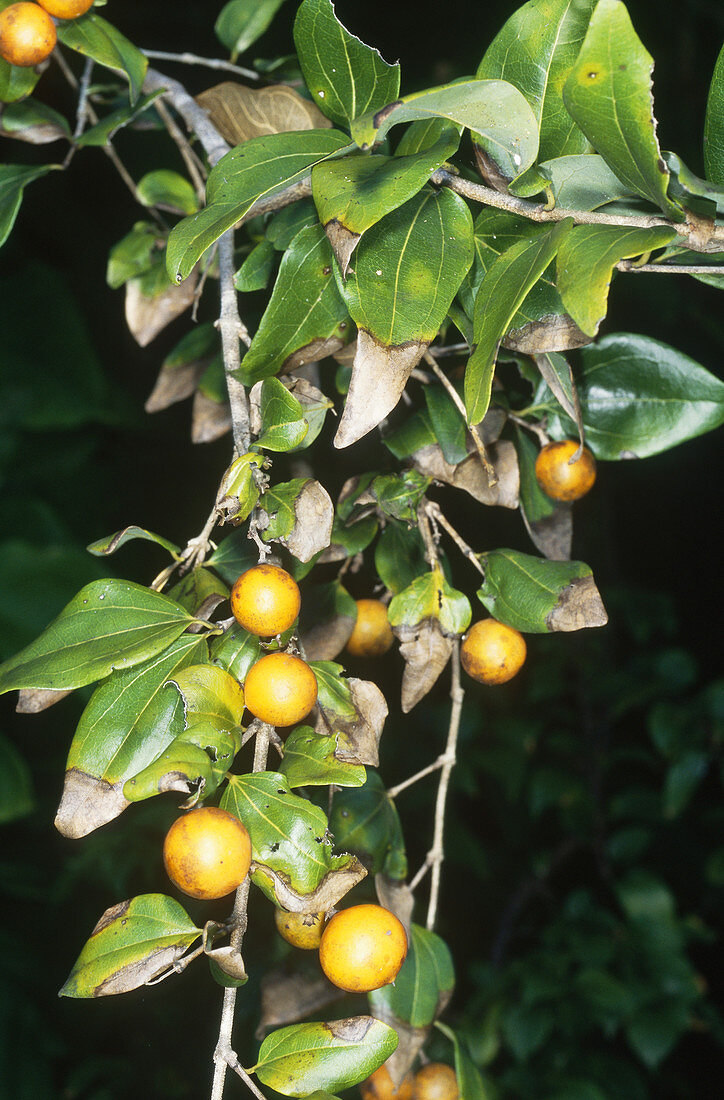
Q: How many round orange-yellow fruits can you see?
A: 12